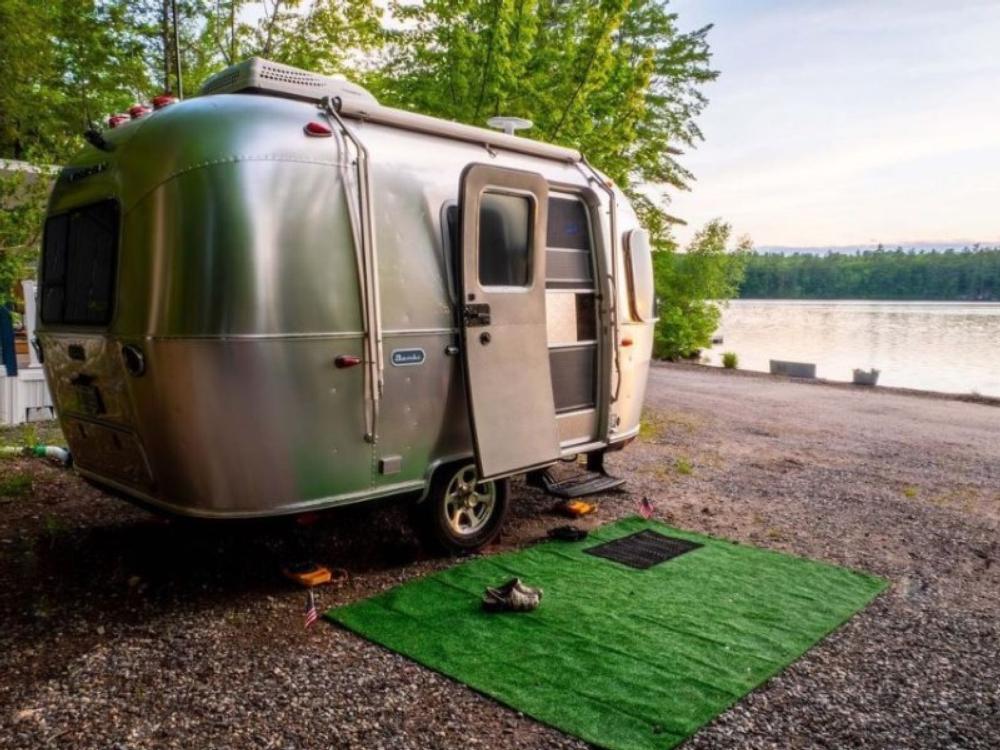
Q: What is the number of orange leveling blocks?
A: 2